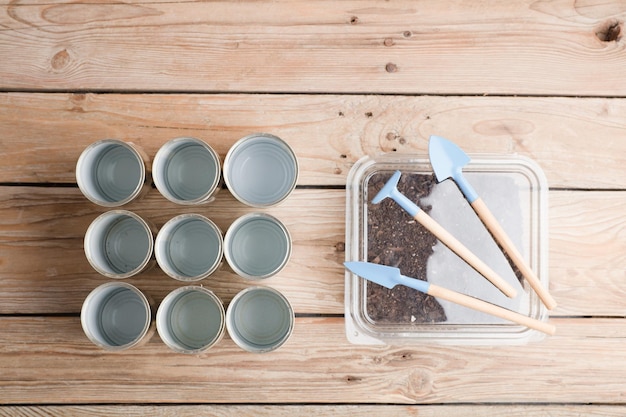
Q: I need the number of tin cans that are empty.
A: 9